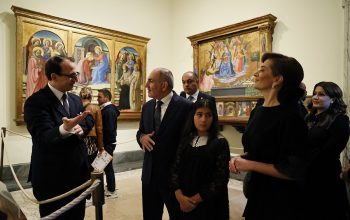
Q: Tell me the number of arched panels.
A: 3